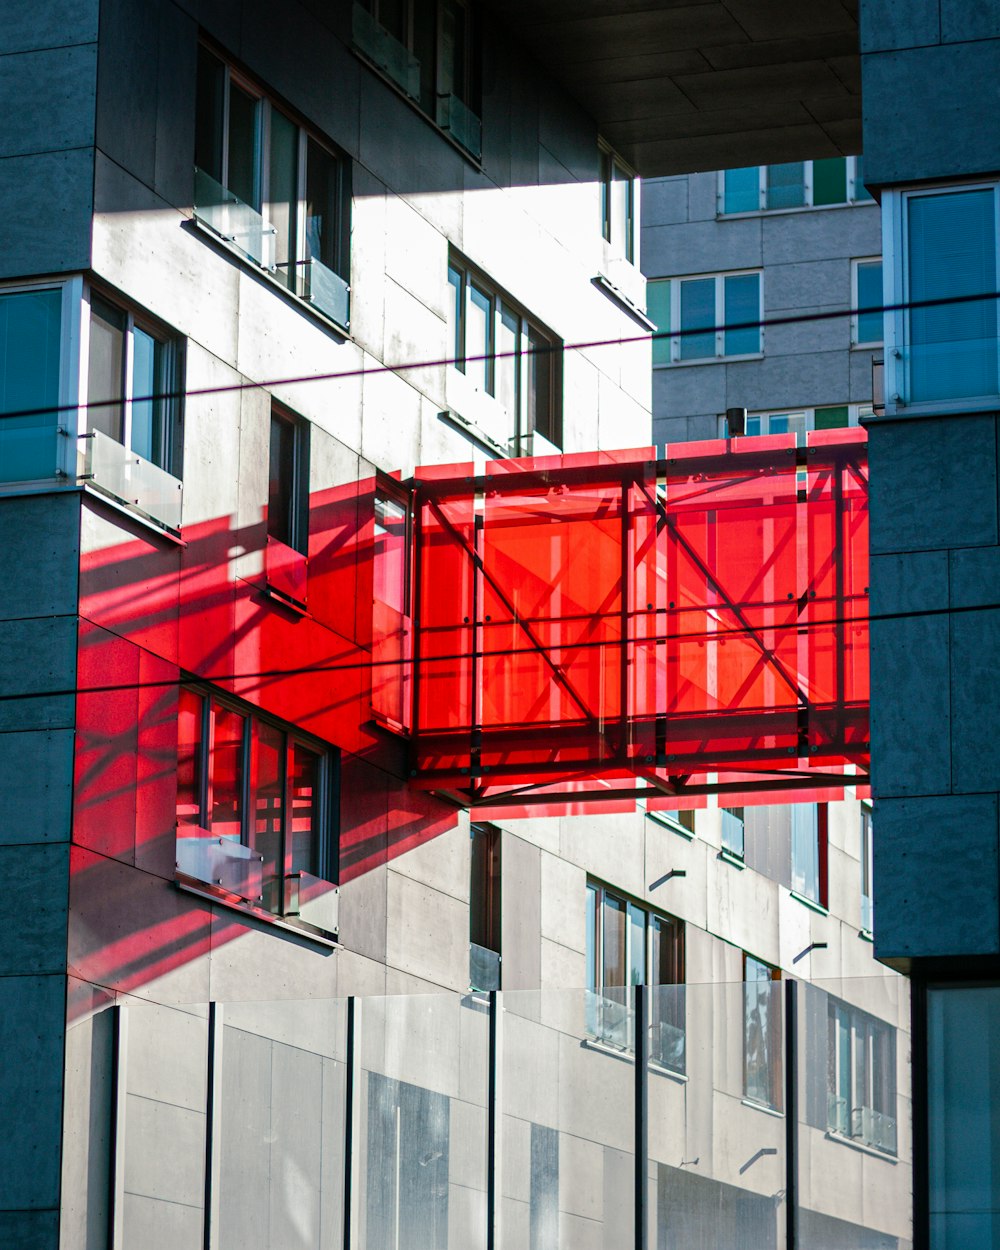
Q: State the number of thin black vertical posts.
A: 6